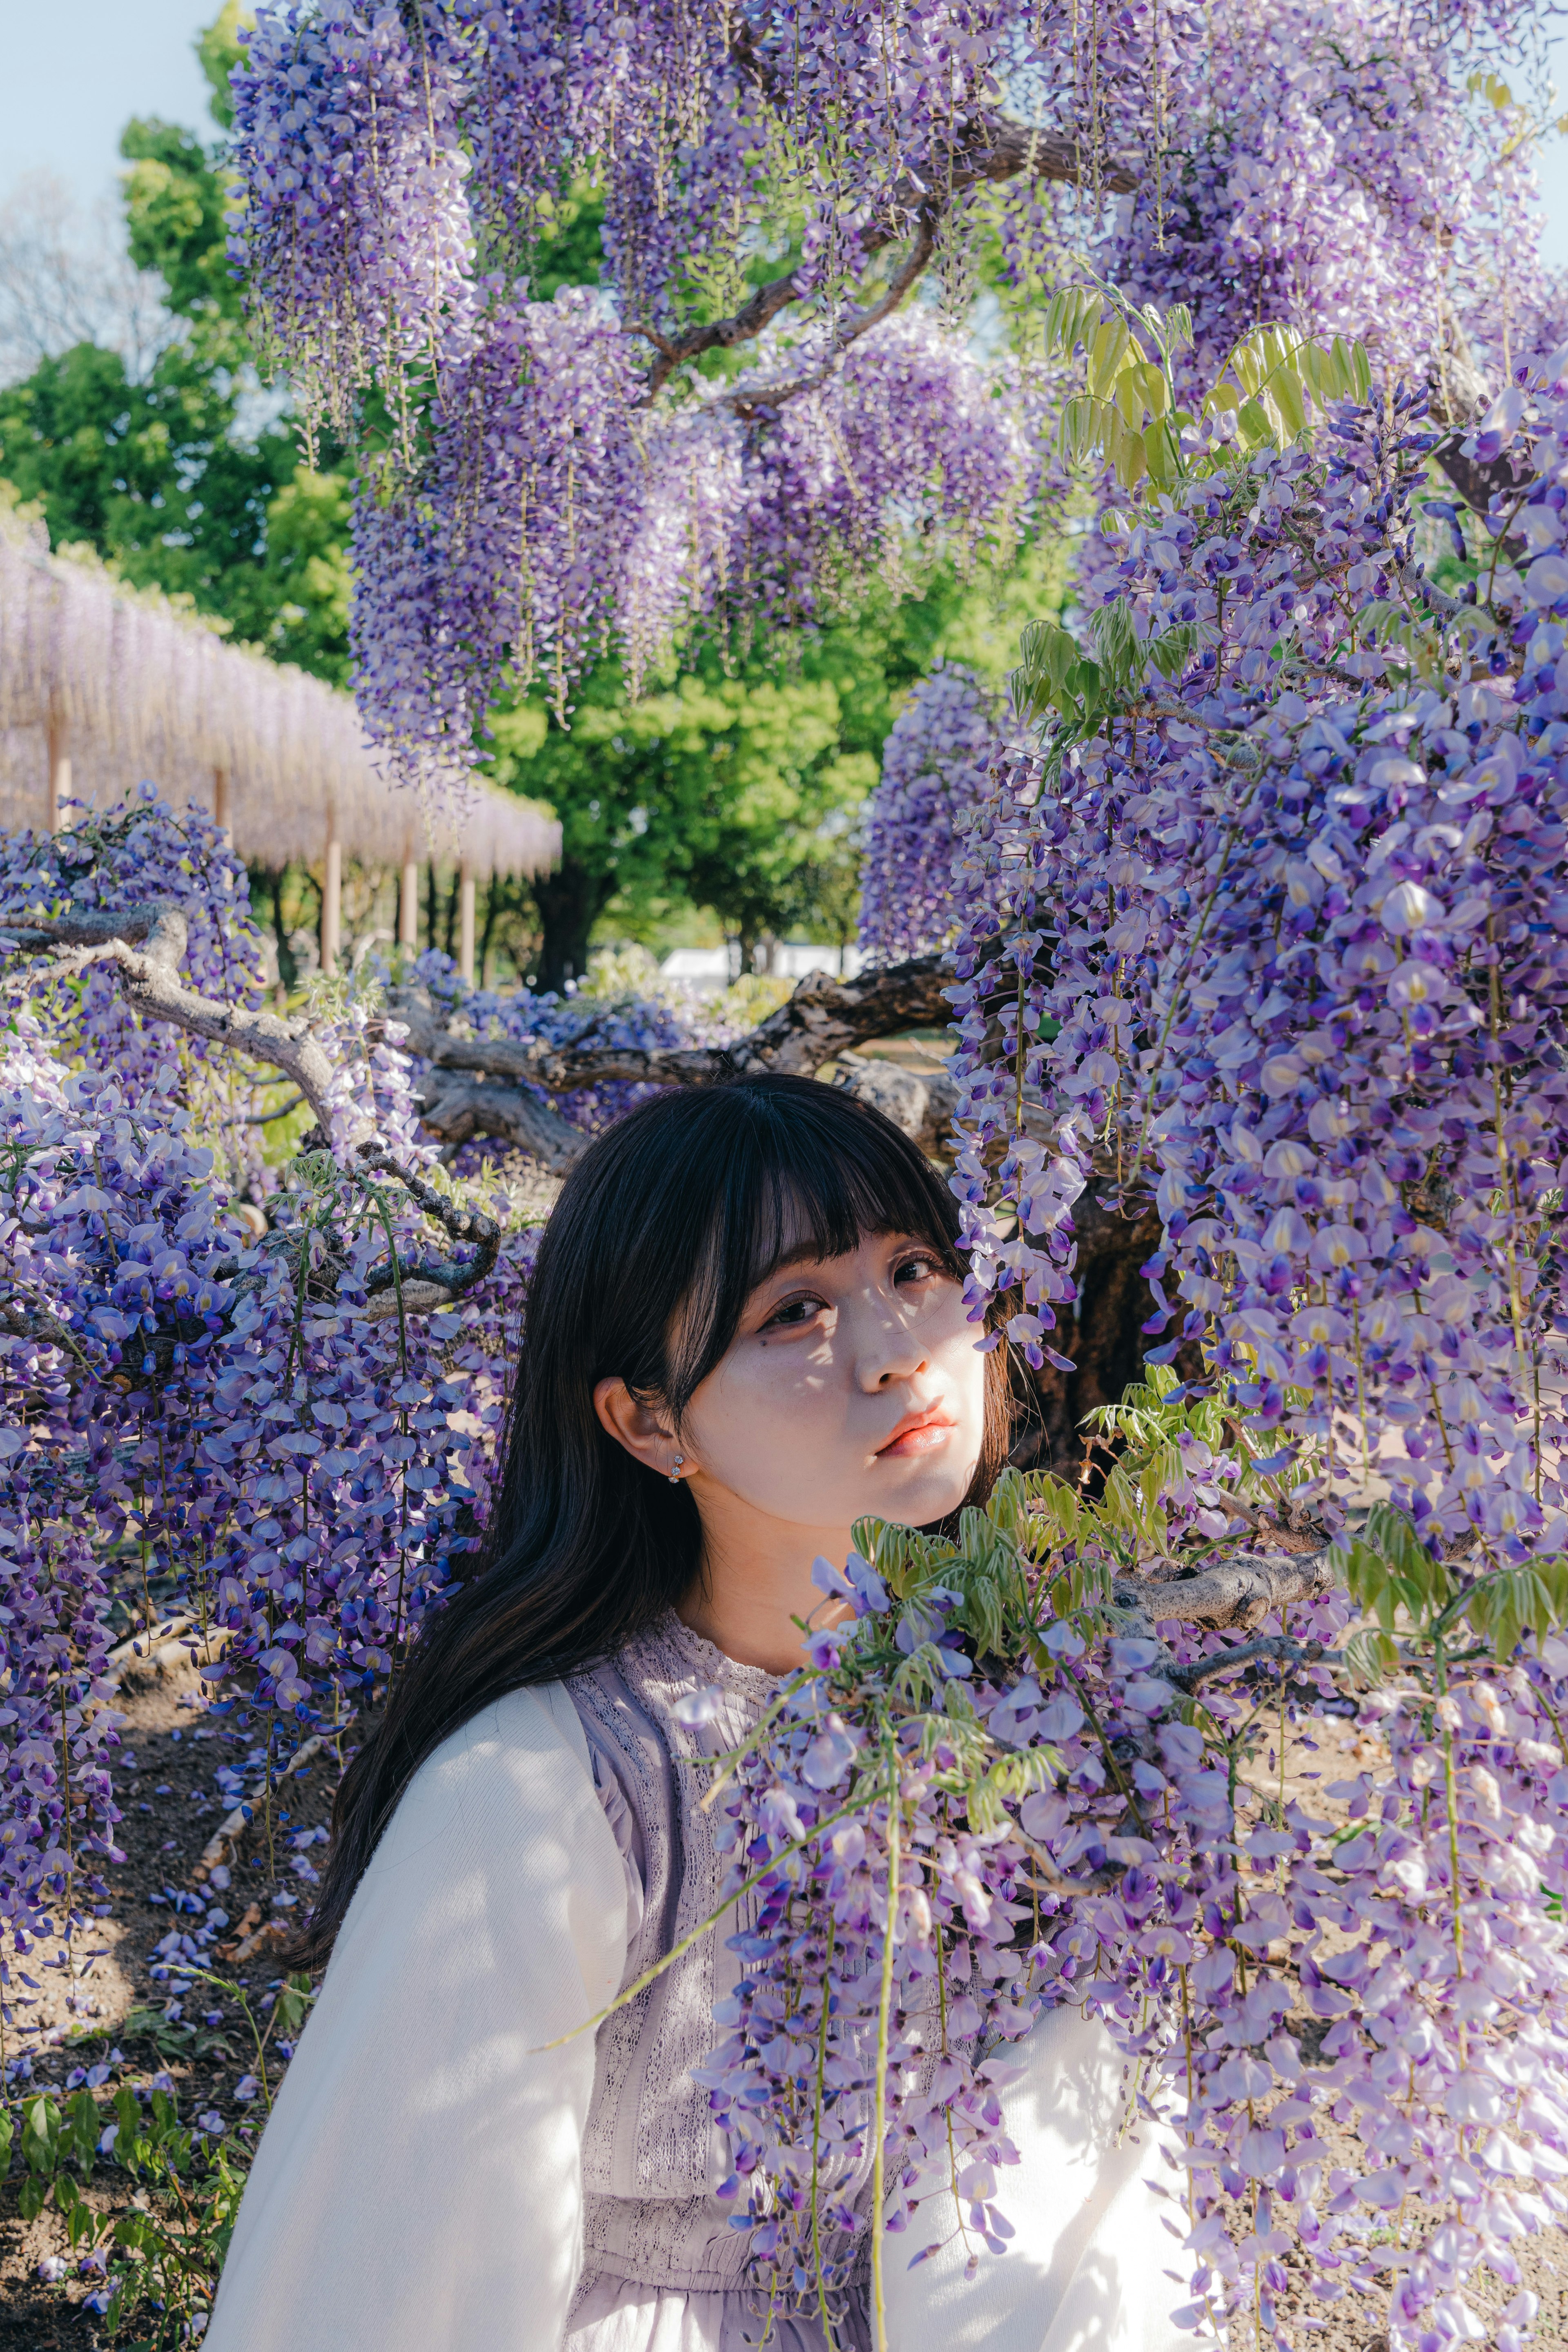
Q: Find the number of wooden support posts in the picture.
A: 5